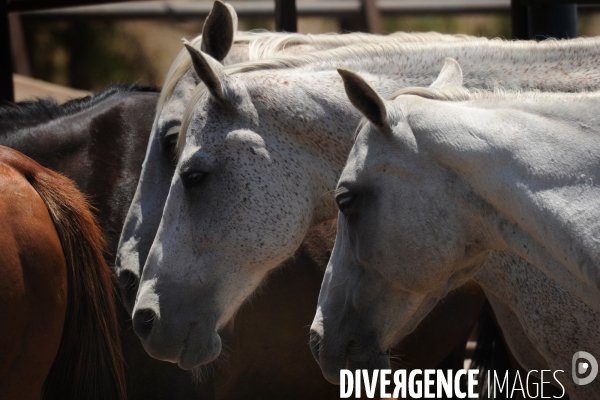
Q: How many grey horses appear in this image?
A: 3